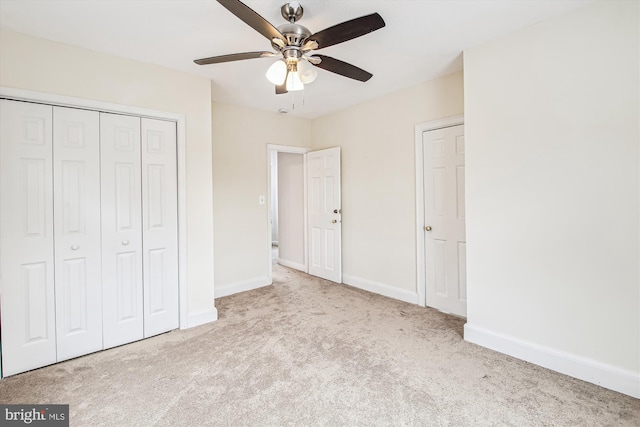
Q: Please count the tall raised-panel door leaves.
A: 6